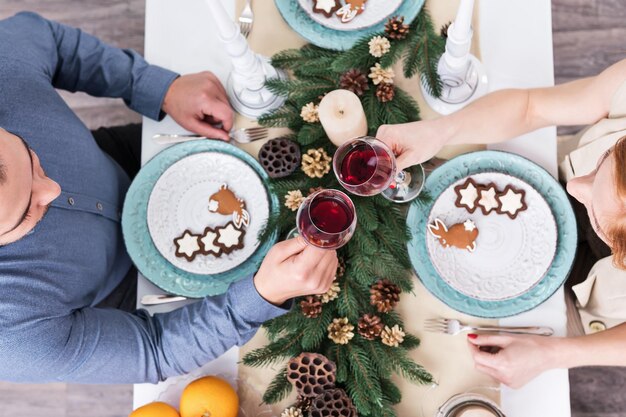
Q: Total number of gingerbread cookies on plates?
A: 10